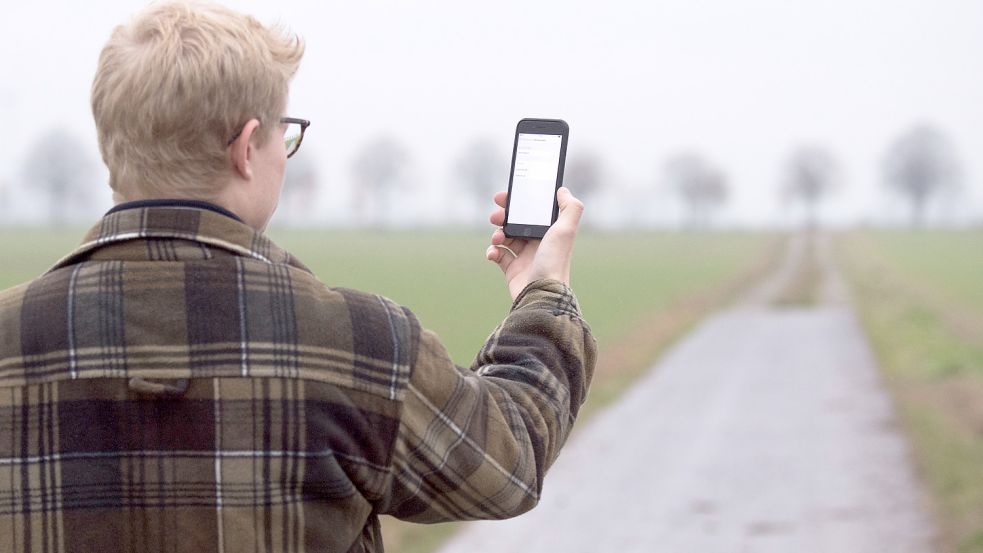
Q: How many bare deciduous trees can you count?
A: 8